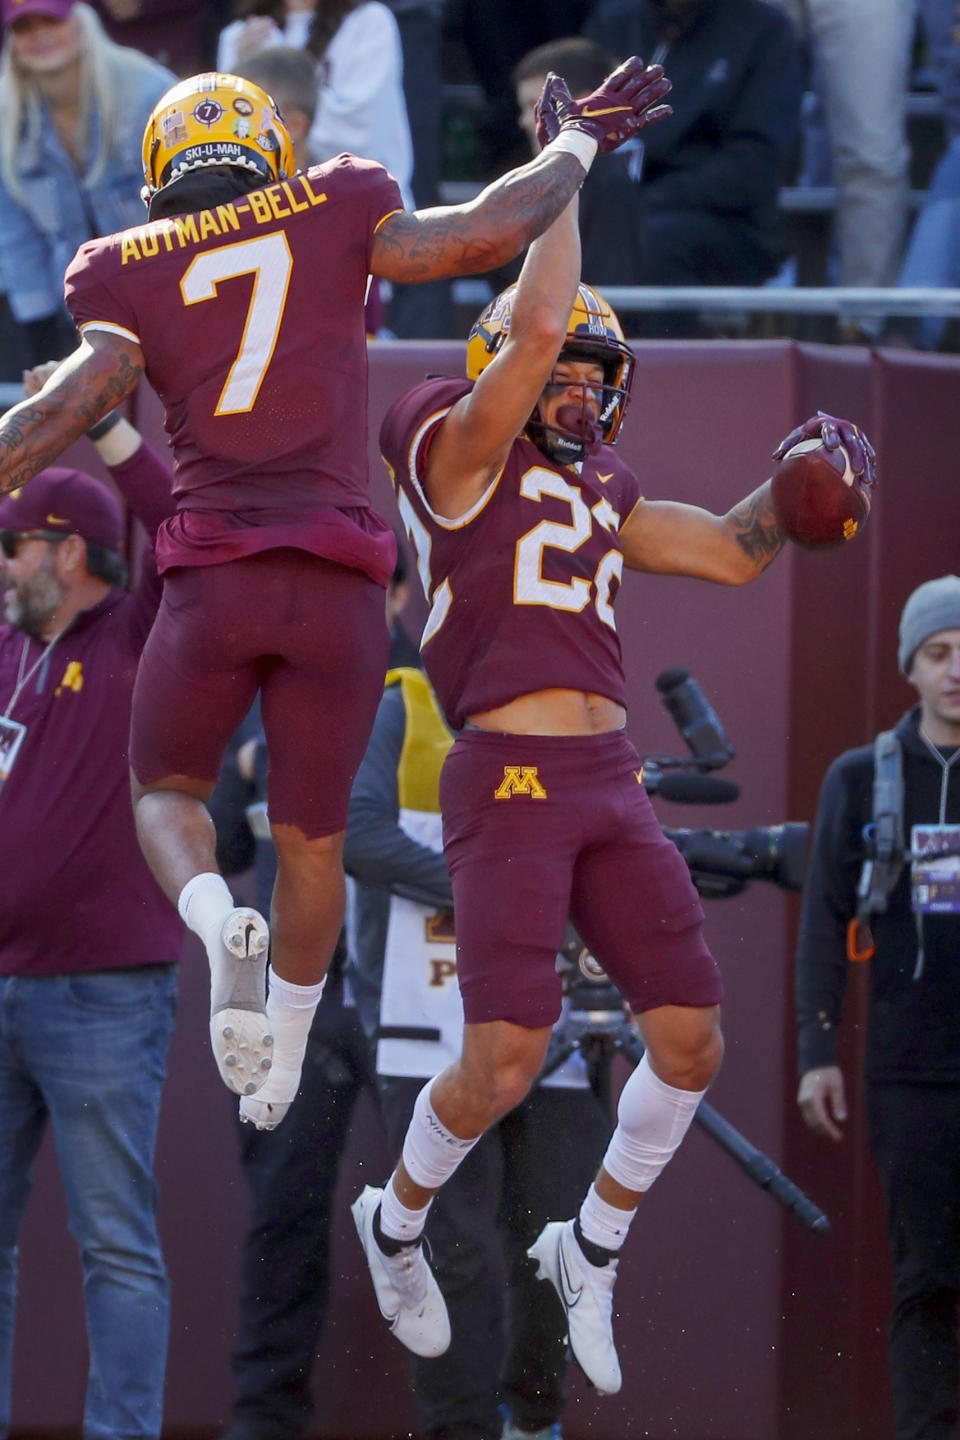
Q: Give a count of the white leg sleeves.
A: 2